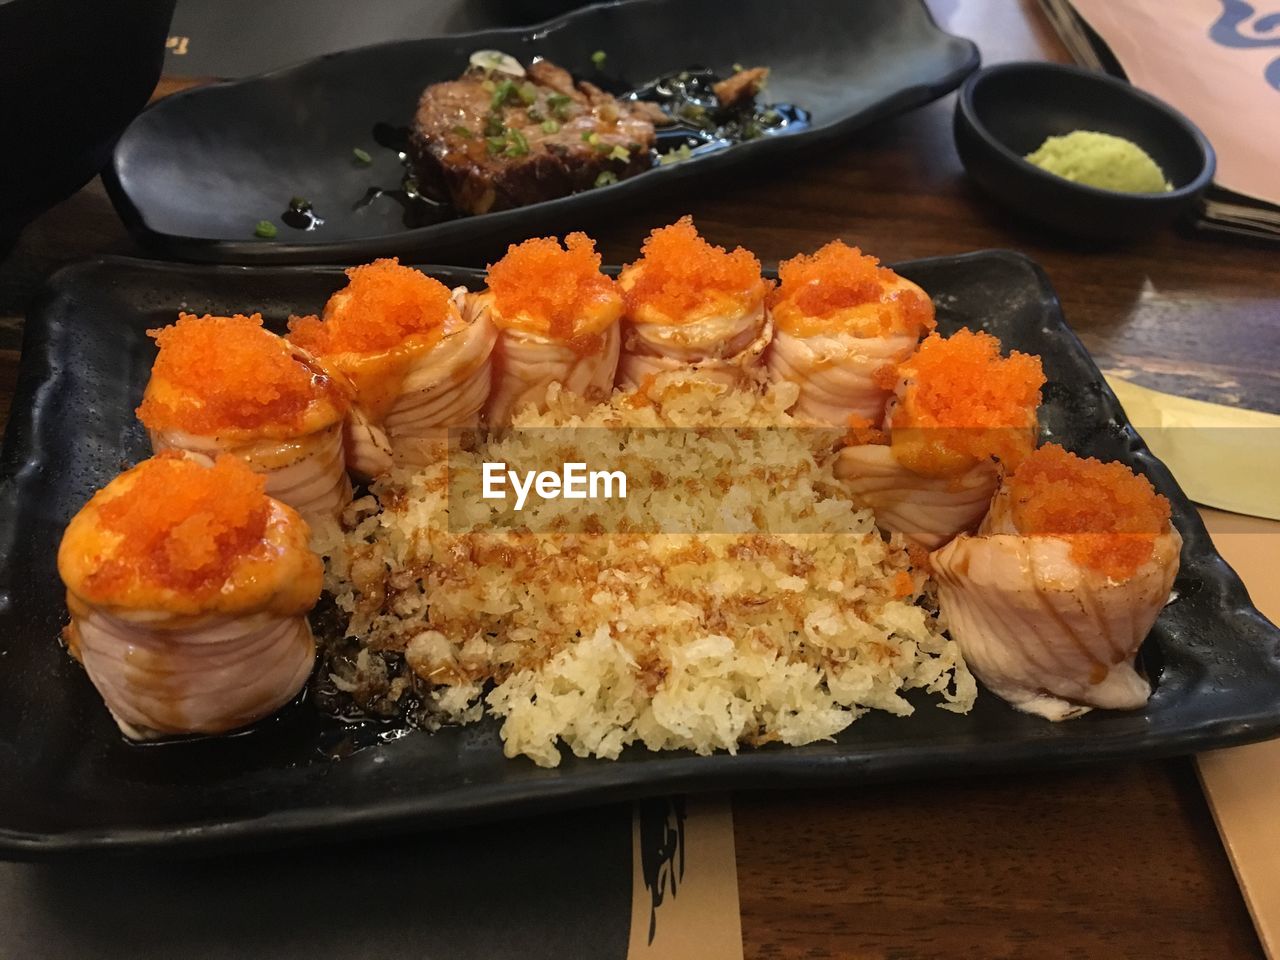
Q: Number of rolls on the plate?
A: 8